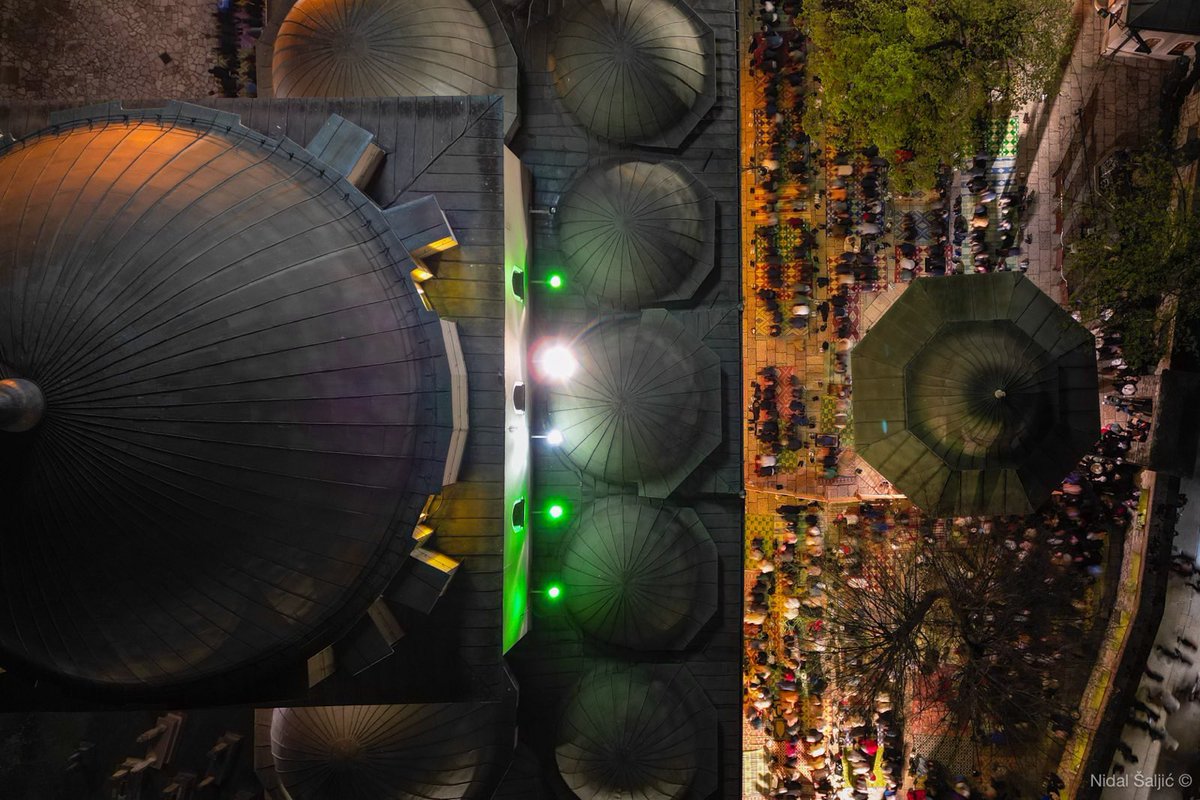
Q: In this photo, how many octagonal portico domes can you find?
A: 5